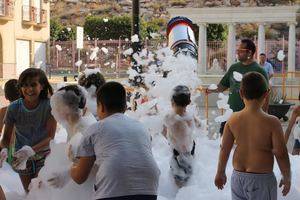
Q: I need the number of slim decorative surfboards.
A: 0